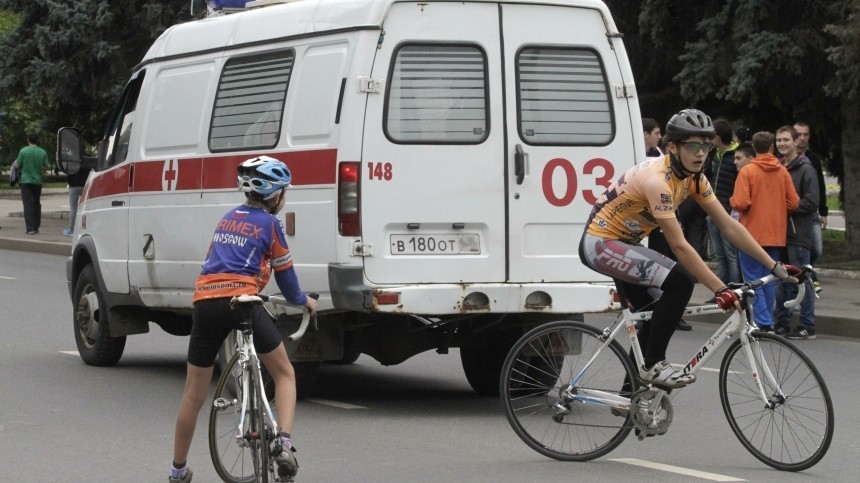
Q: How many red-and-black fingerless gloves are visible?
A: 2